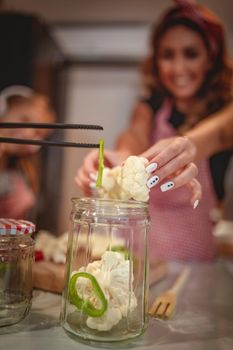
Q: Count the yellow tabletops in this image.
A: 0